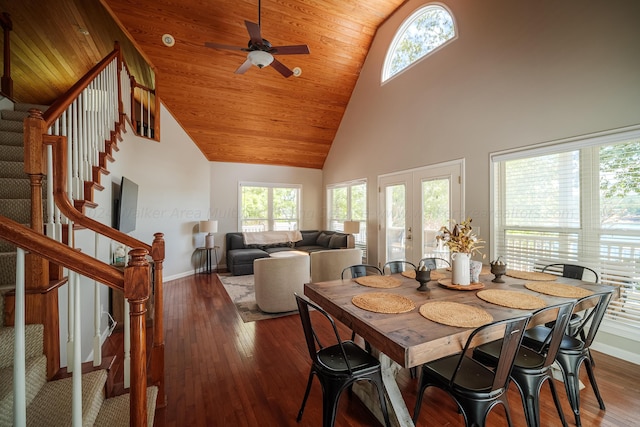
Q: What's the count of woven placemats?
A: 8